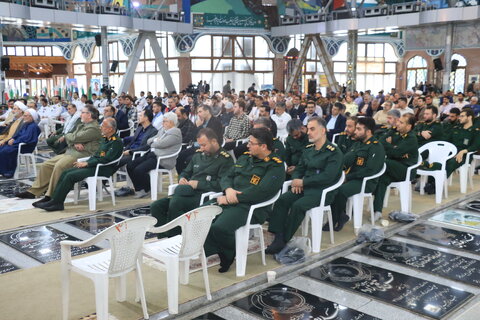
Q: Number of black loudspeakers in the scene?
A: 5